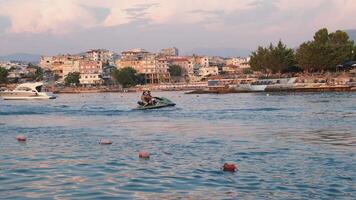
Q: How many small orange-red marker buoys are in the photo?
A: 4